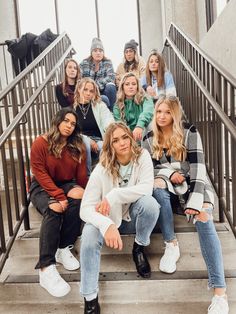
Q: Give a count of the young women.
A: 9